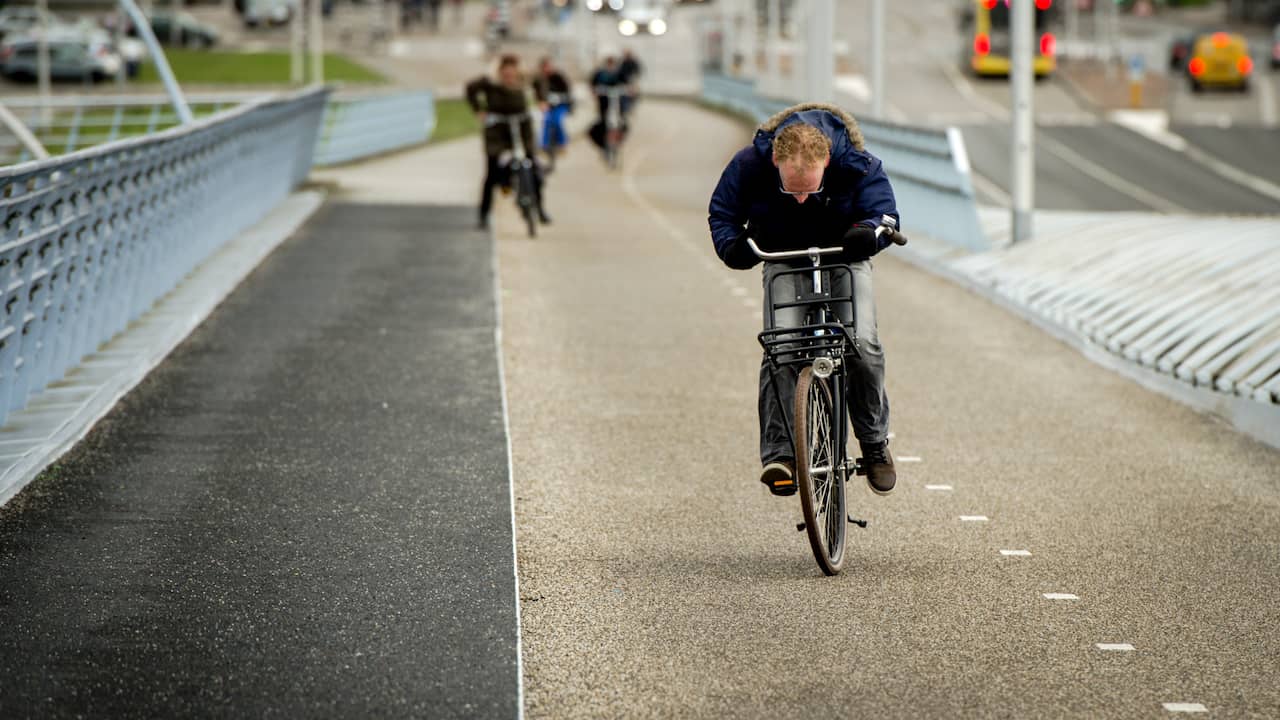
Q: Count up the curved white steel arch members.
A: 2